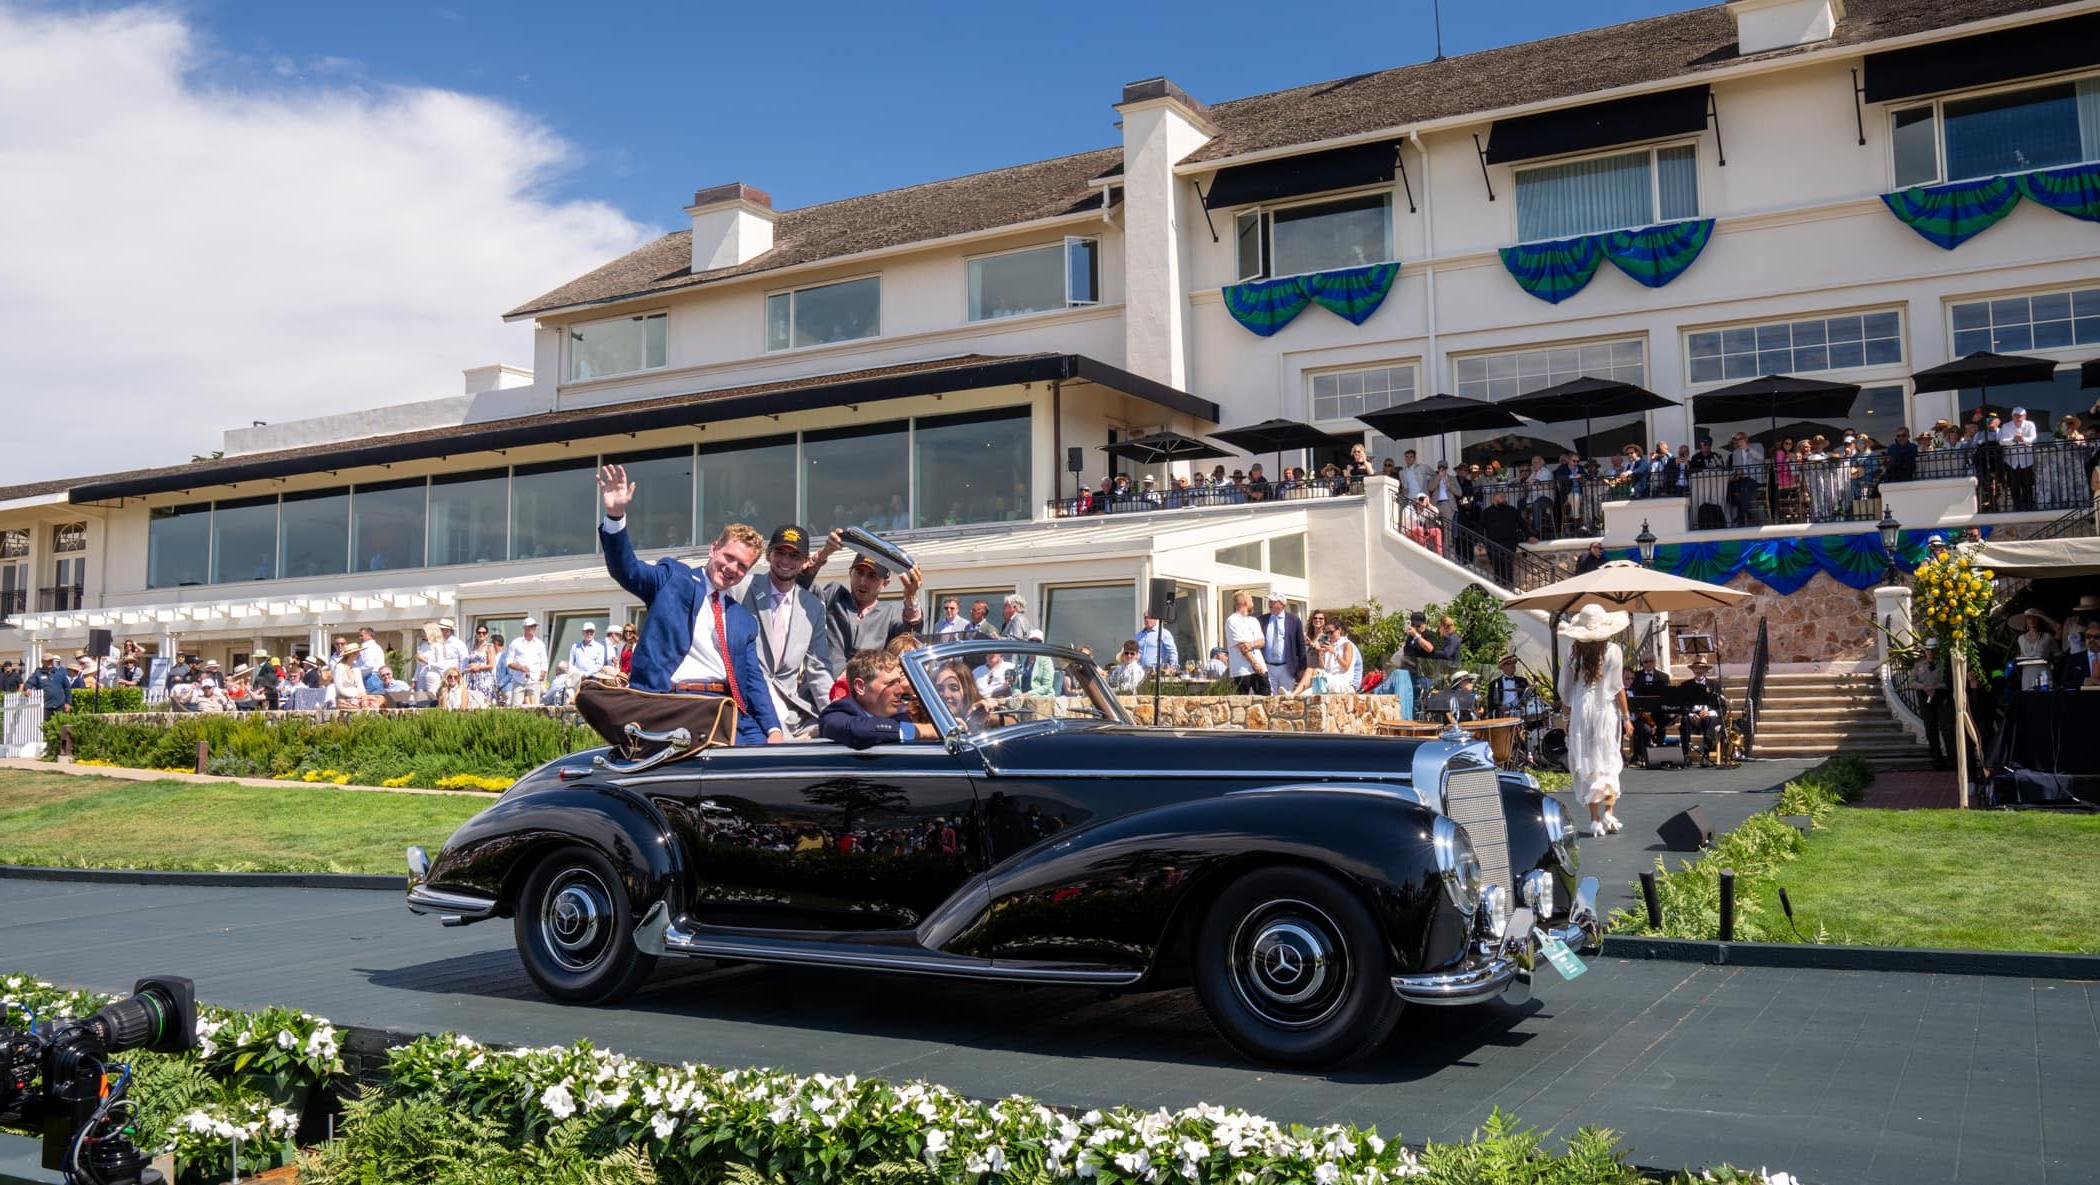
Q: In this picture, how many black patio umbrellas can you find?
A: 7